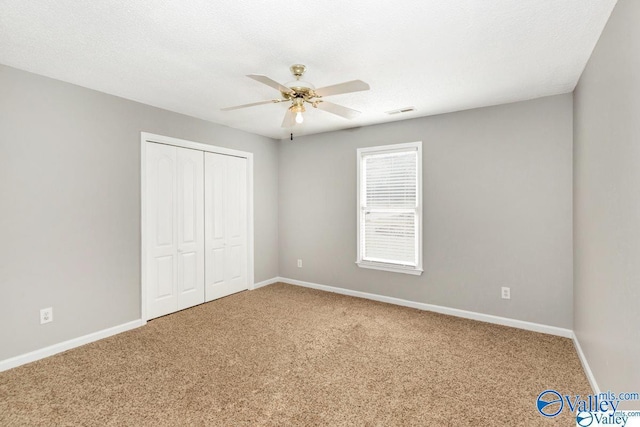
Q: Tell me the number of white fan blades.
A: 5